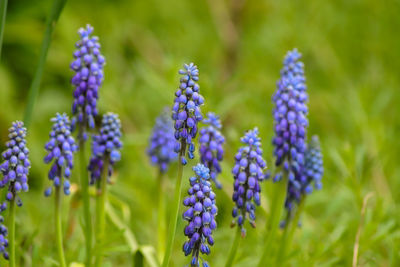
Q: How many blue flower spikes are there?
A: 12